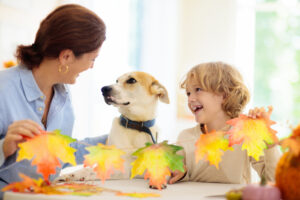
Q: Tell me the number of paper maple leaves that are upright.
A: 5